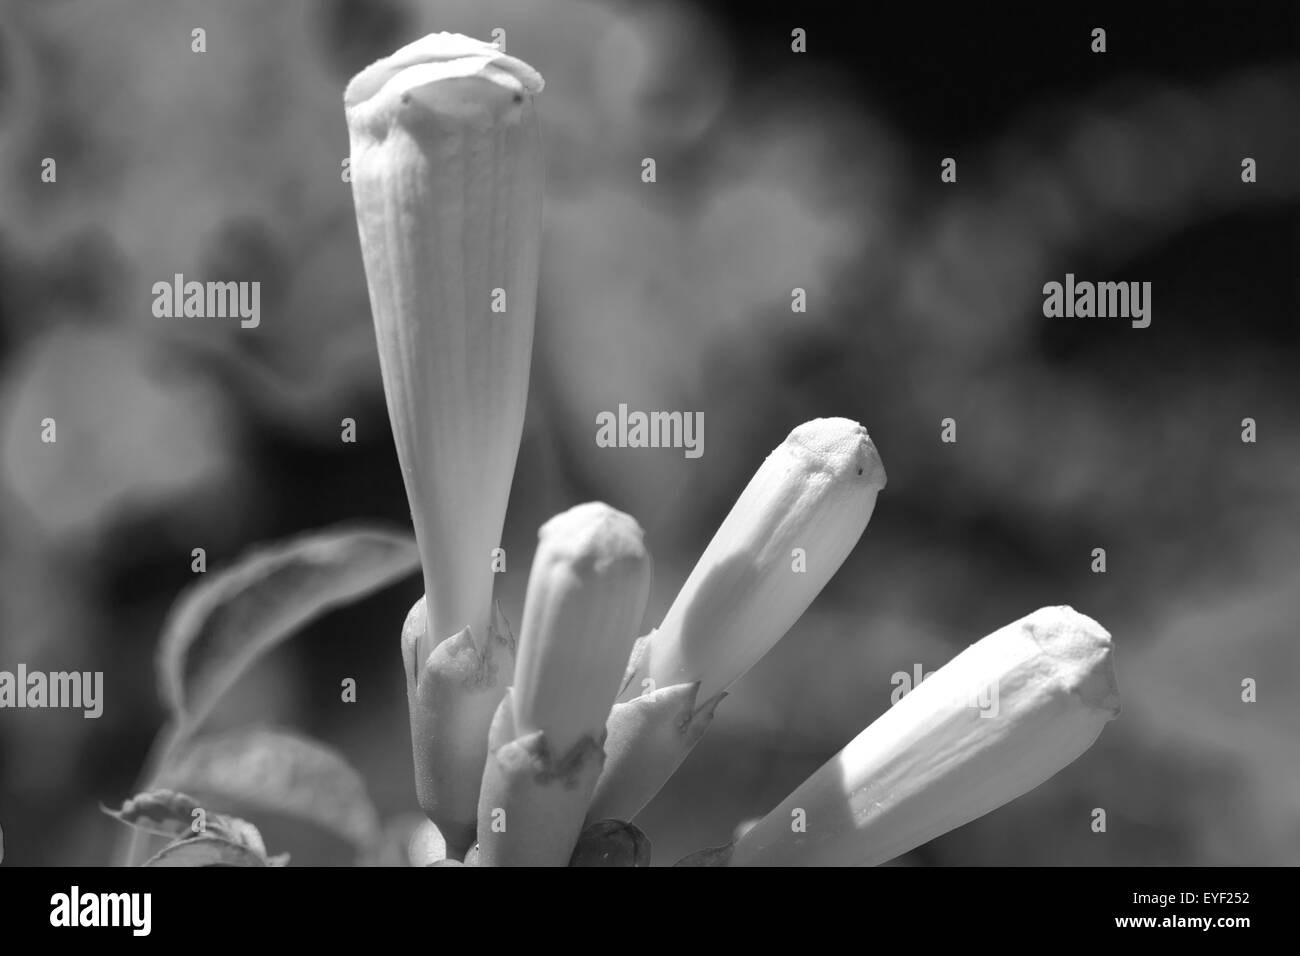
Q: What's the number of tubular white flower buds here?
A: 4